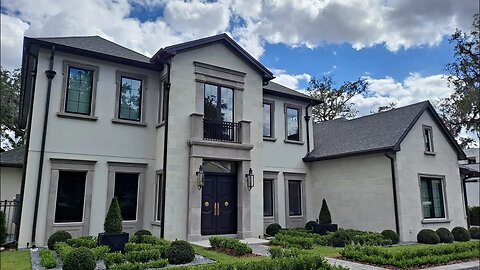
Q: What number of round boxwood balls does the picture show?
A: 12